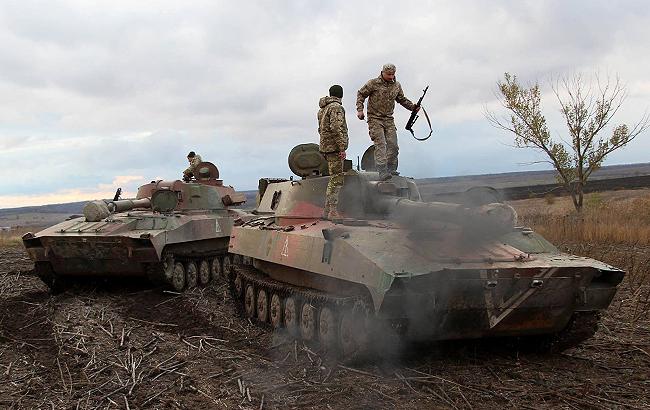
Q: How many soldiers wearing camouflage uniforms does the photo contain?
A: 3